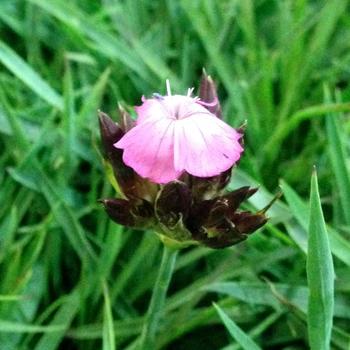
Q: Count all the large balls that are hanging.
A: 0